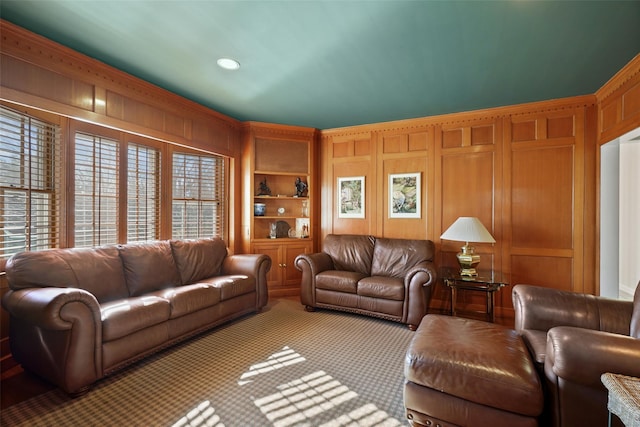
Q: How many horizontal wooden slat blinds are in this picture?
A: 4